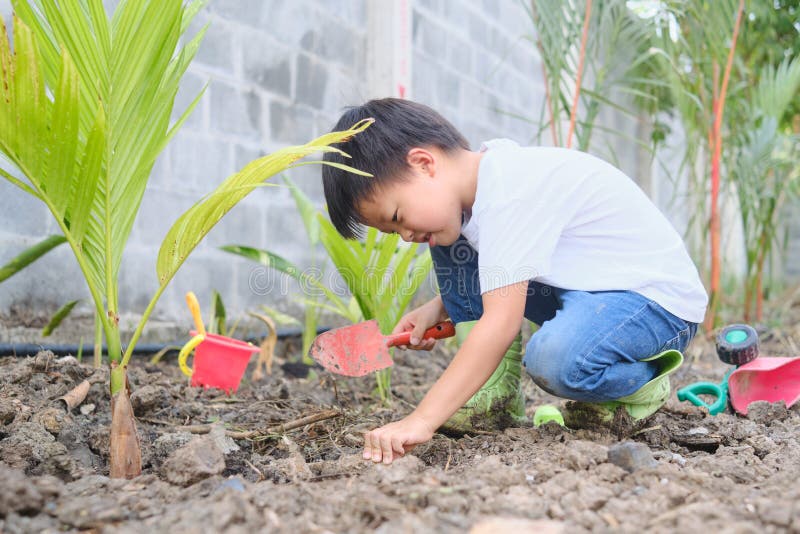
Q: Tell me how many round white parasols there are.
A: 0